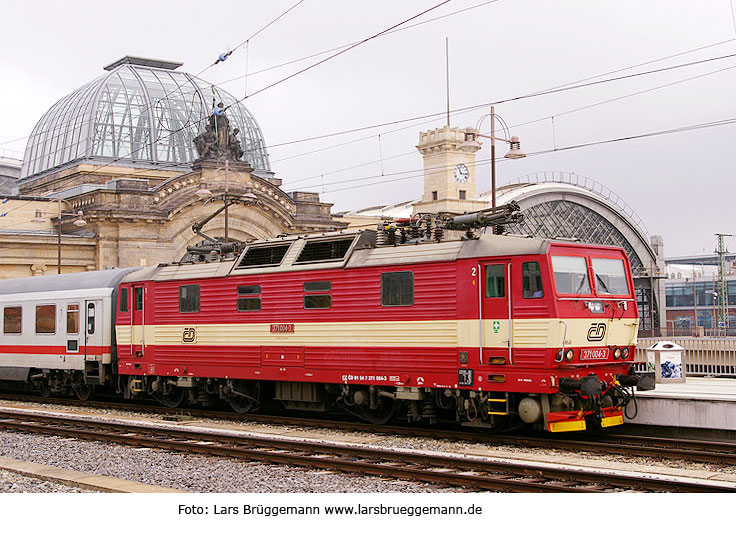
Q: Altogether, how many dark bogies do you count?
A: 3